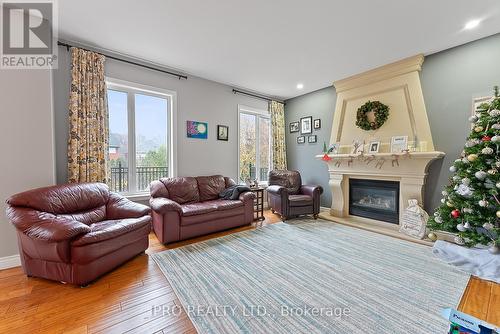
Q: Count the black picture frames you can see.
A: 6